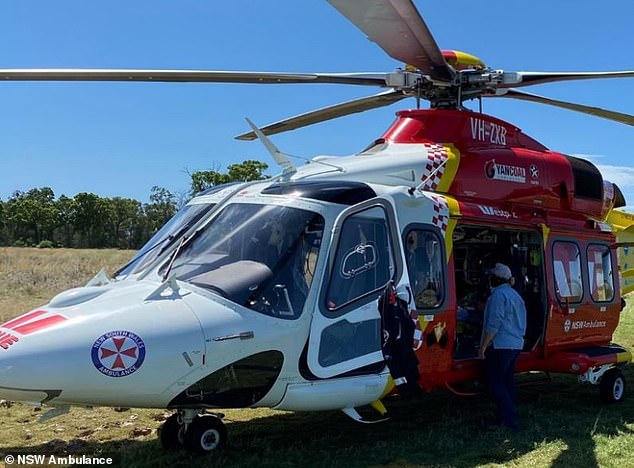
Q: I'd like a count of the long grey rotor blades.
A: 5